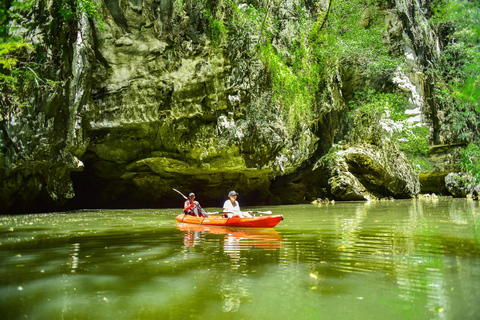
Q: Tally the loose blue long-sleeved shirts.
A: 0